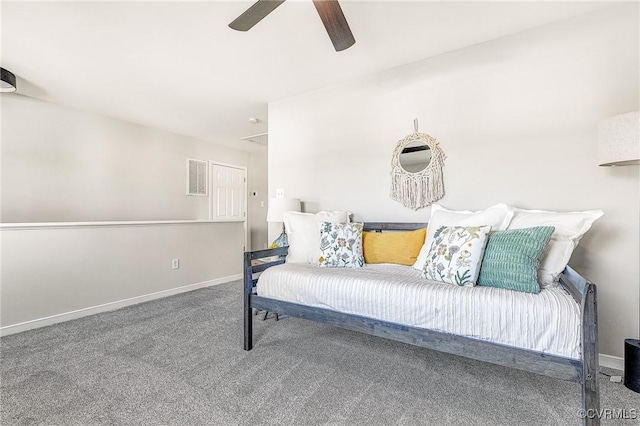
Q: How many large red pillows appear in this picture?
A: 0